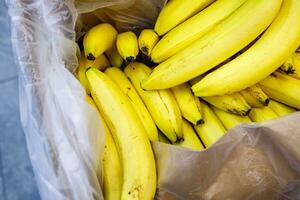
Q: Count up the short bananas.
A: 3